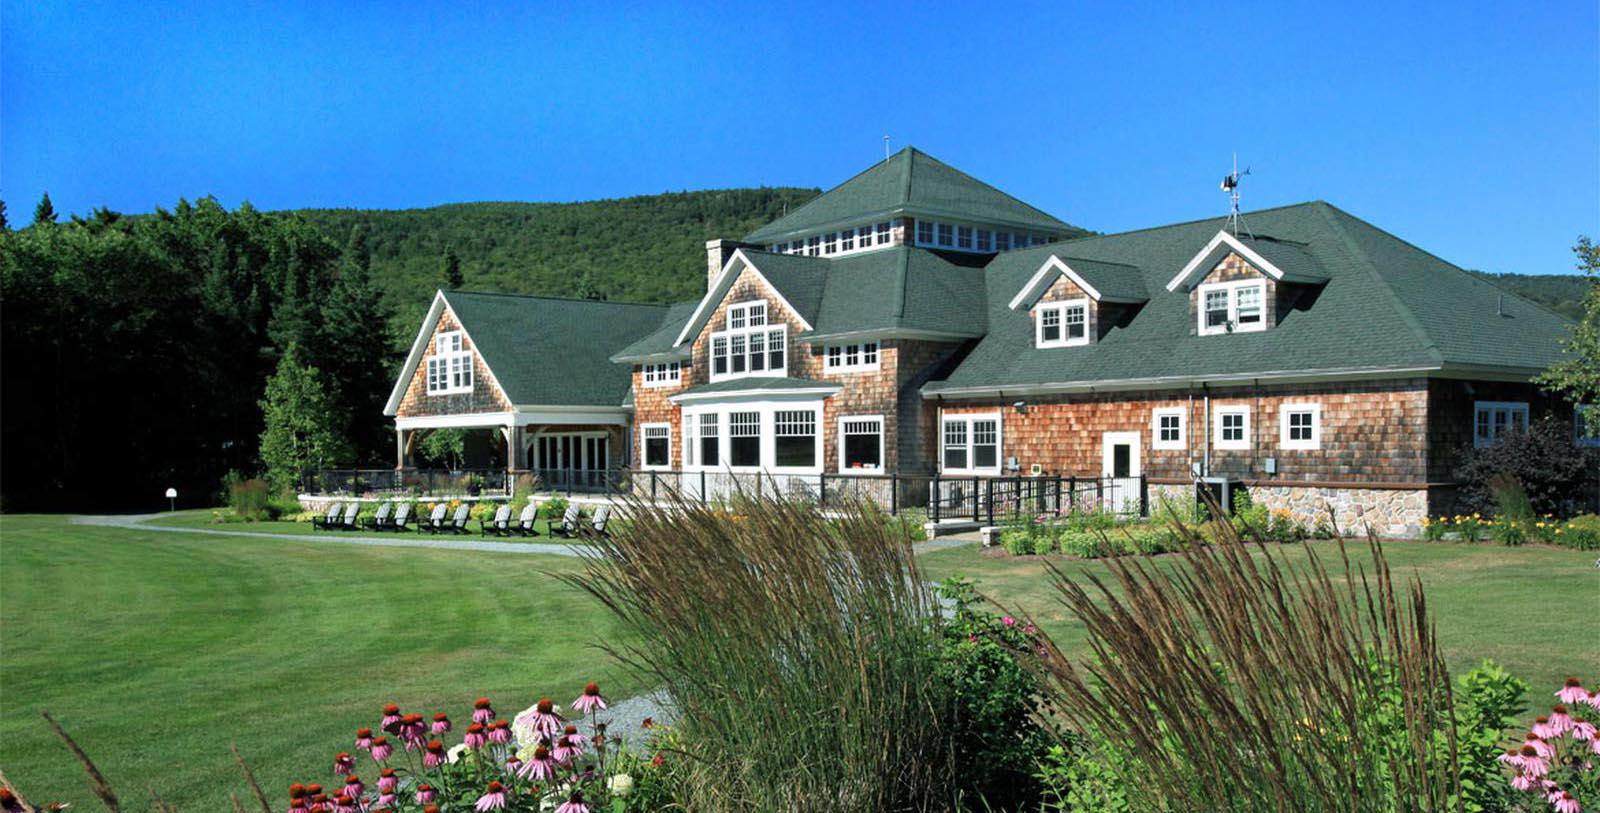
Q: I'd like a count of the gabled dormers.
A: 2